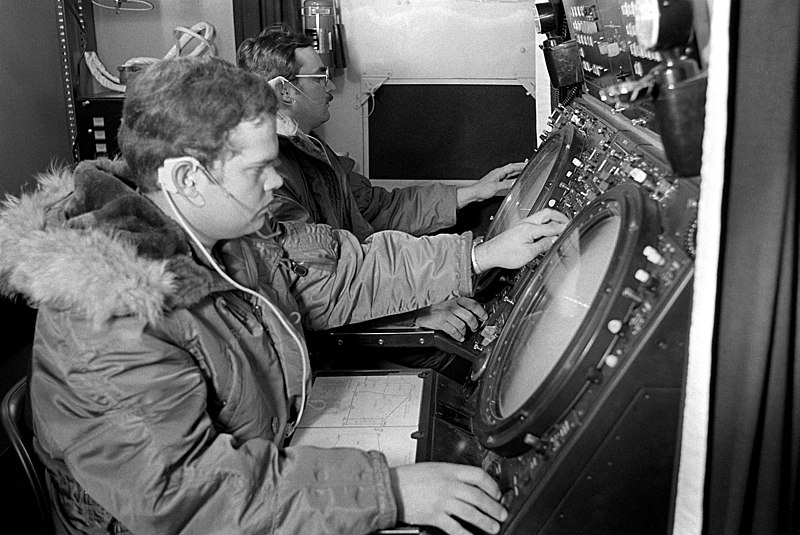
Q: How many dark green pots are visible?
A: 0